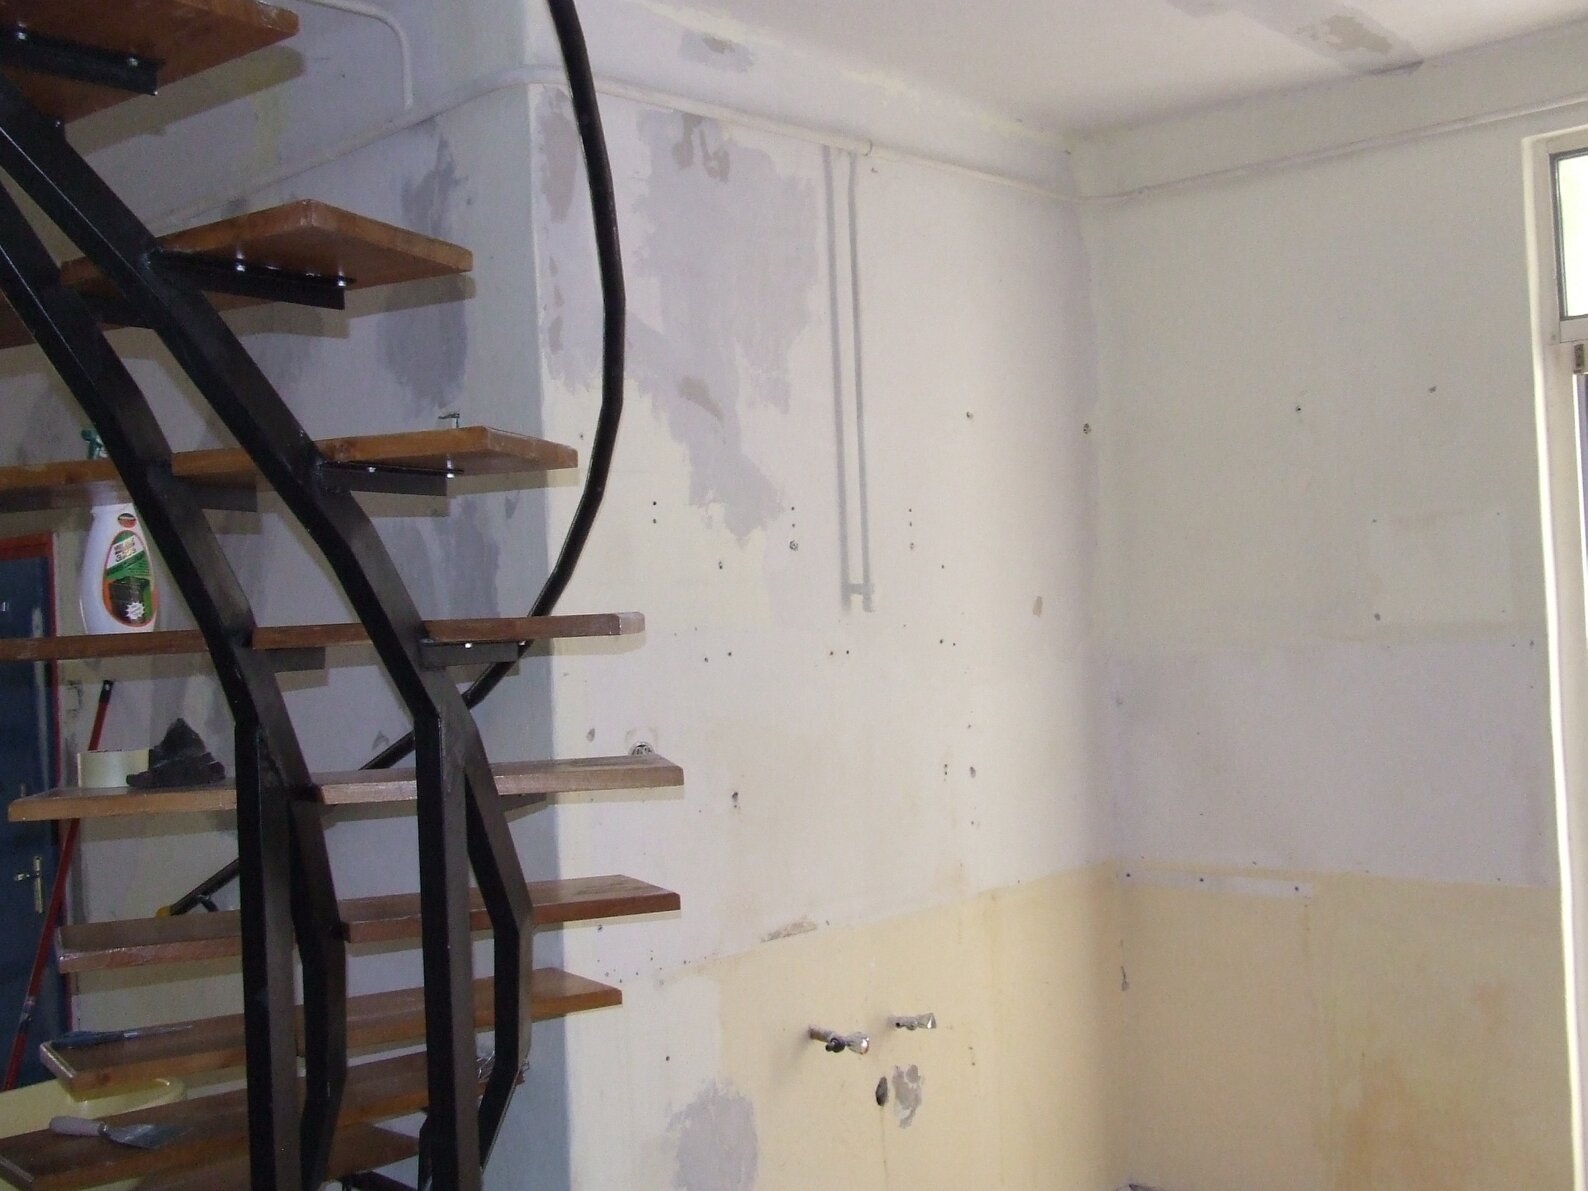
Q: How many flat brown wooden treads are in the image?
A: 9